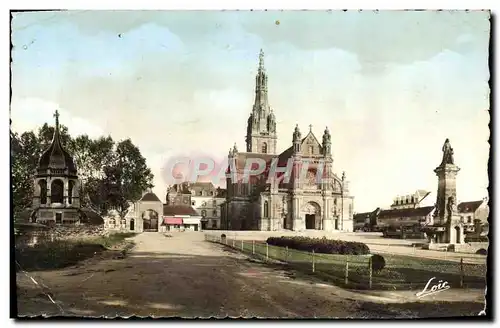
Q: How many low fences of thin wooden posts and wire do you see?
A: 1